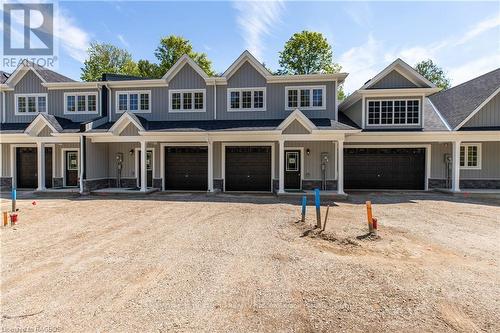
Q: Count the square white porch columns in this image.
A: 6